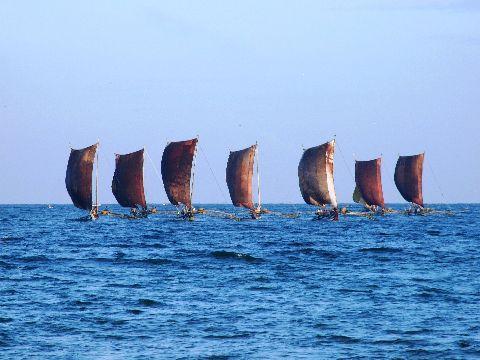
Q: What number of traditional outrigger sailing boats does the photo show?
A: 7